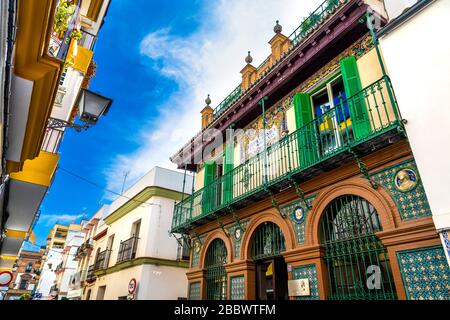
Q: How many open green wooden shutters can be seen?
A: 4